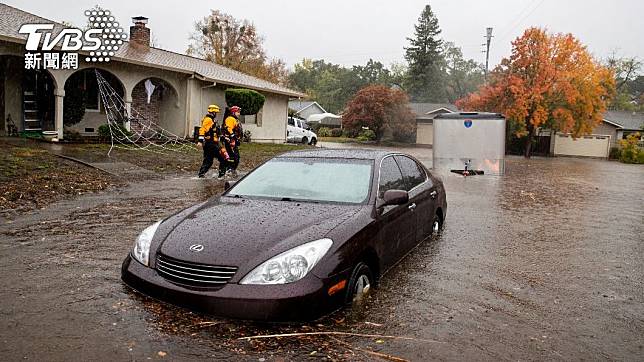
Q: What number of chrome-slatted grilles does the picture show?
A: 1